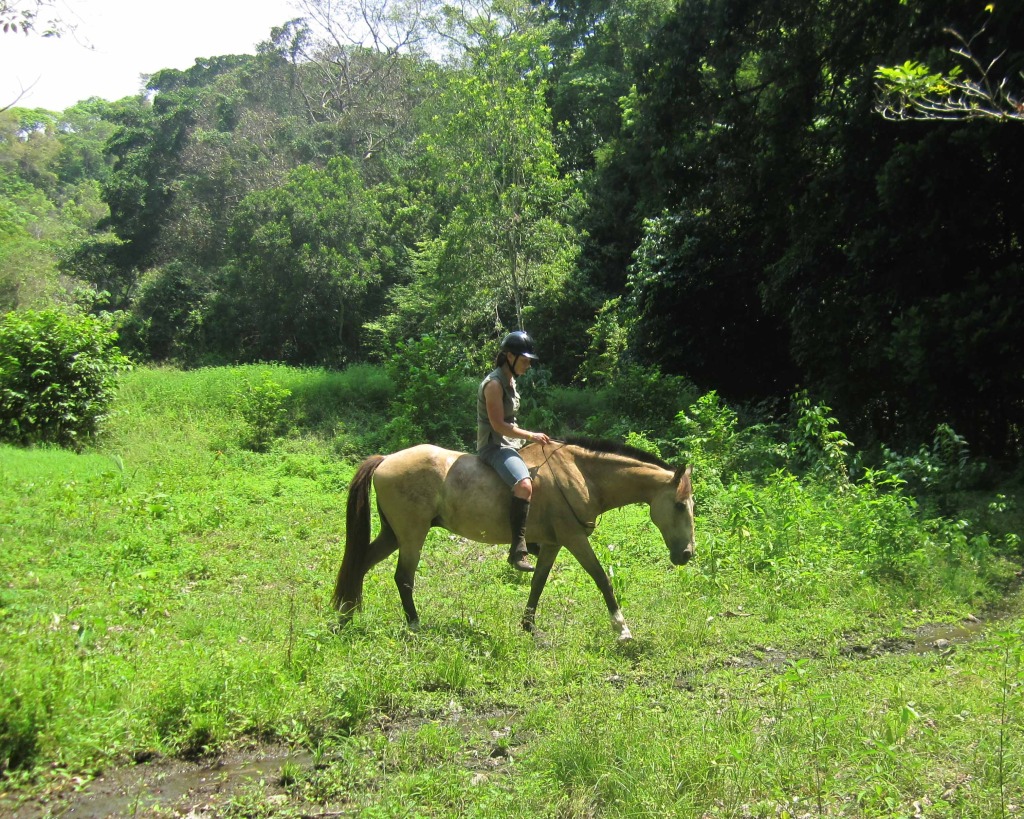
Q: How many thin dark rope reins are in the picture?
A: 1